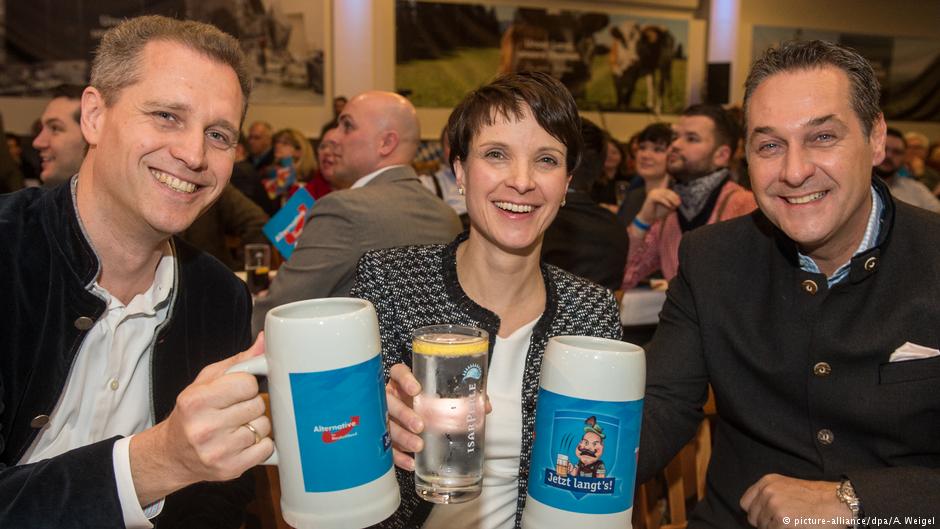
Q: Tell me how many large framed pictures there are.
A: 3